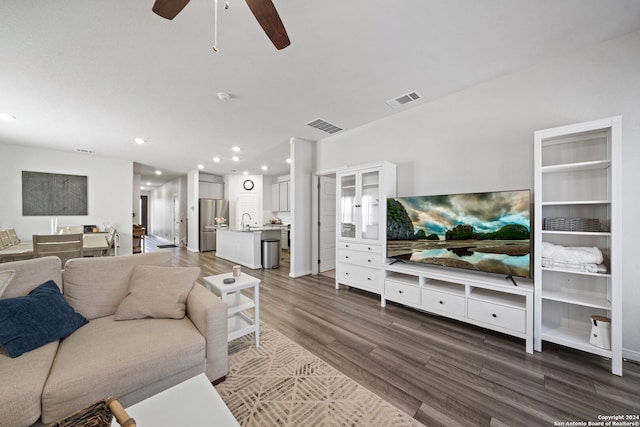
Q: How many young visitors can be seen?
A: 0